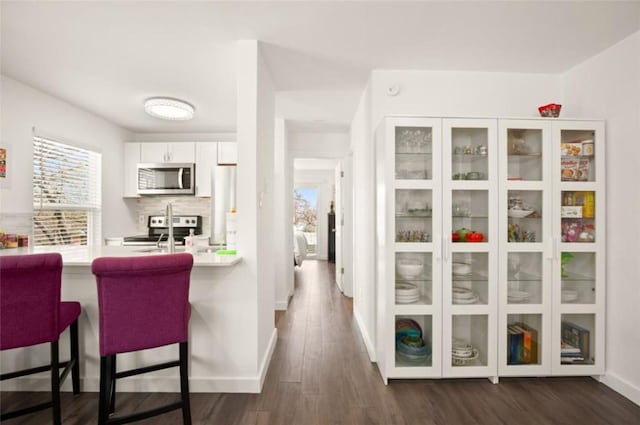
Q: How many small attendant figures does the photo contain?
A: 0